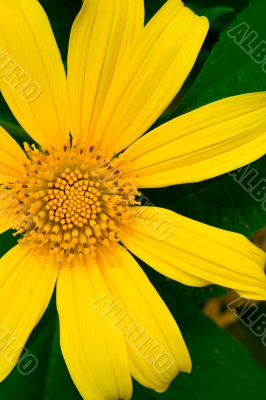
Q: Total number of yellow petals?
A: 10